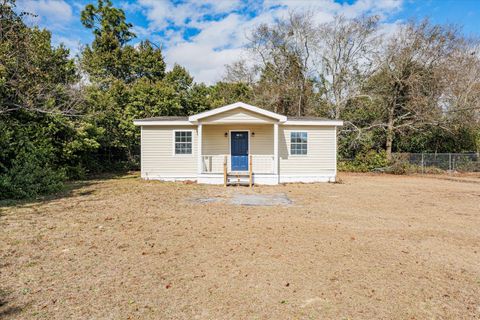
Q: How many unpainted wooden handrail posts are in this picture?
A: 2